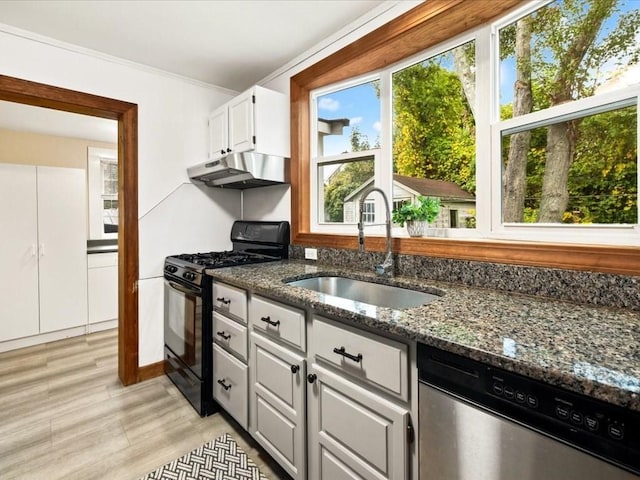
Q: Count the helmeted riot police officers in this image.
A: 0